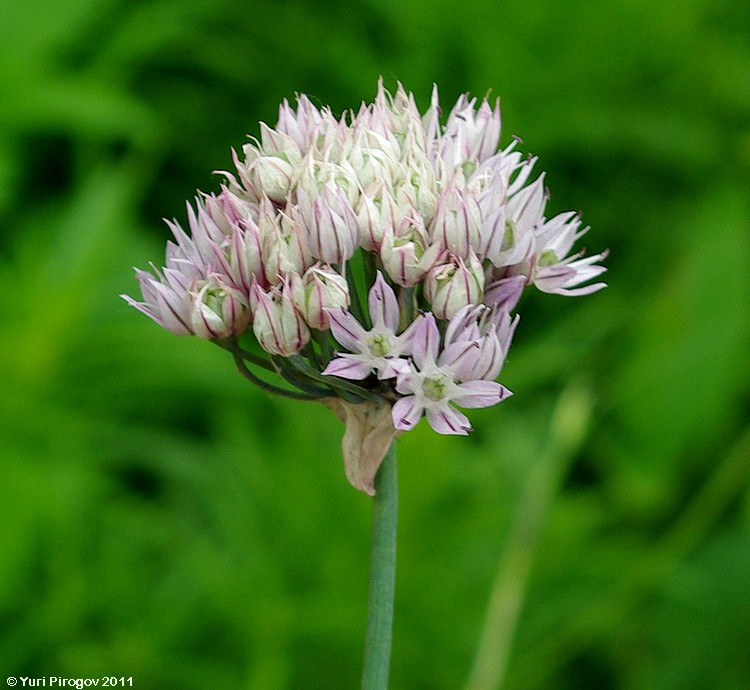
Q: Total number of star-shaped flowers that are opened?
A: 2